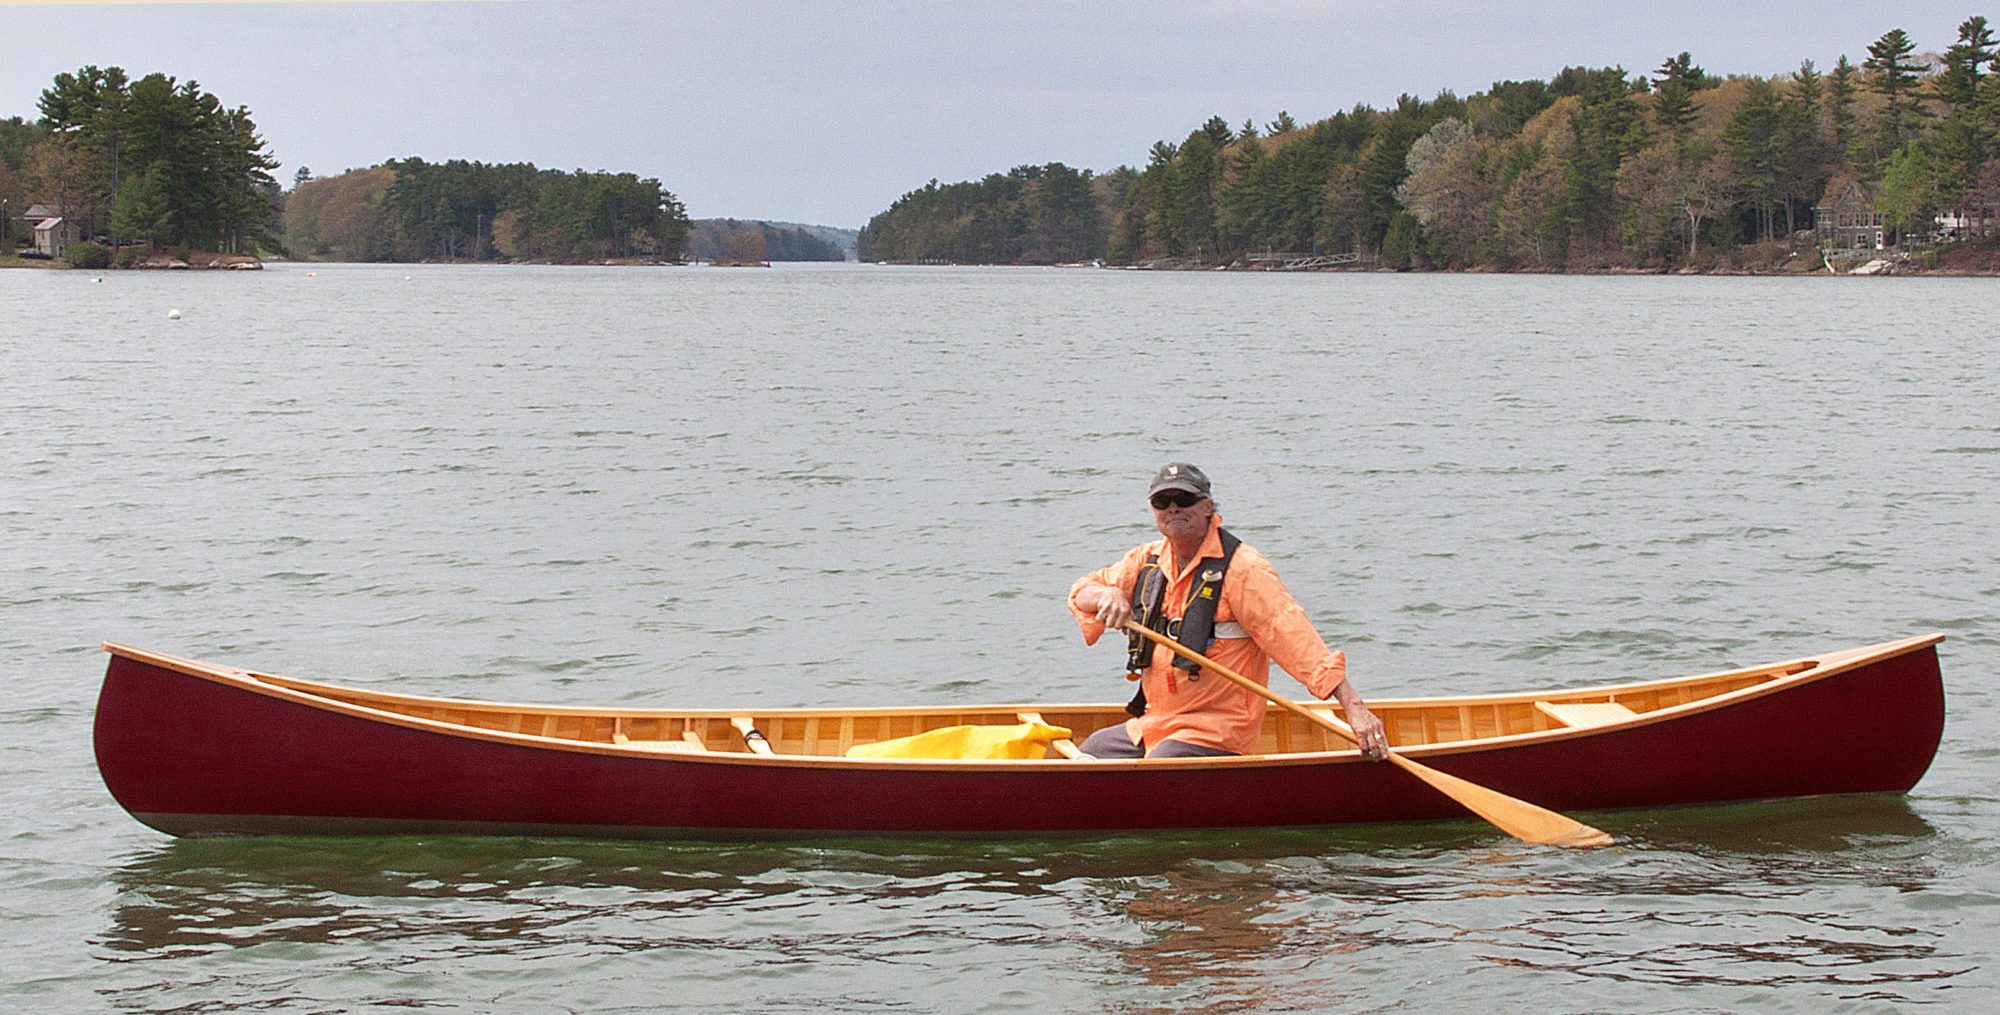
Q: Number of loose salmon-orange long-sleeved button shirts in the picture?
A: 1